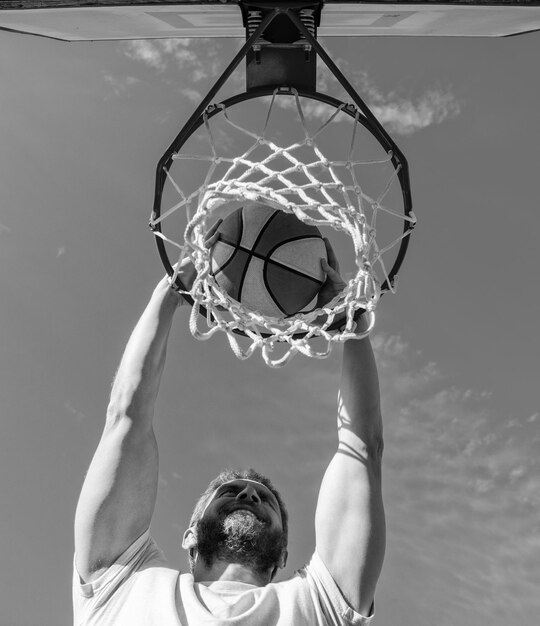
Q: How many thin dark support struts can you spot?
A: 2